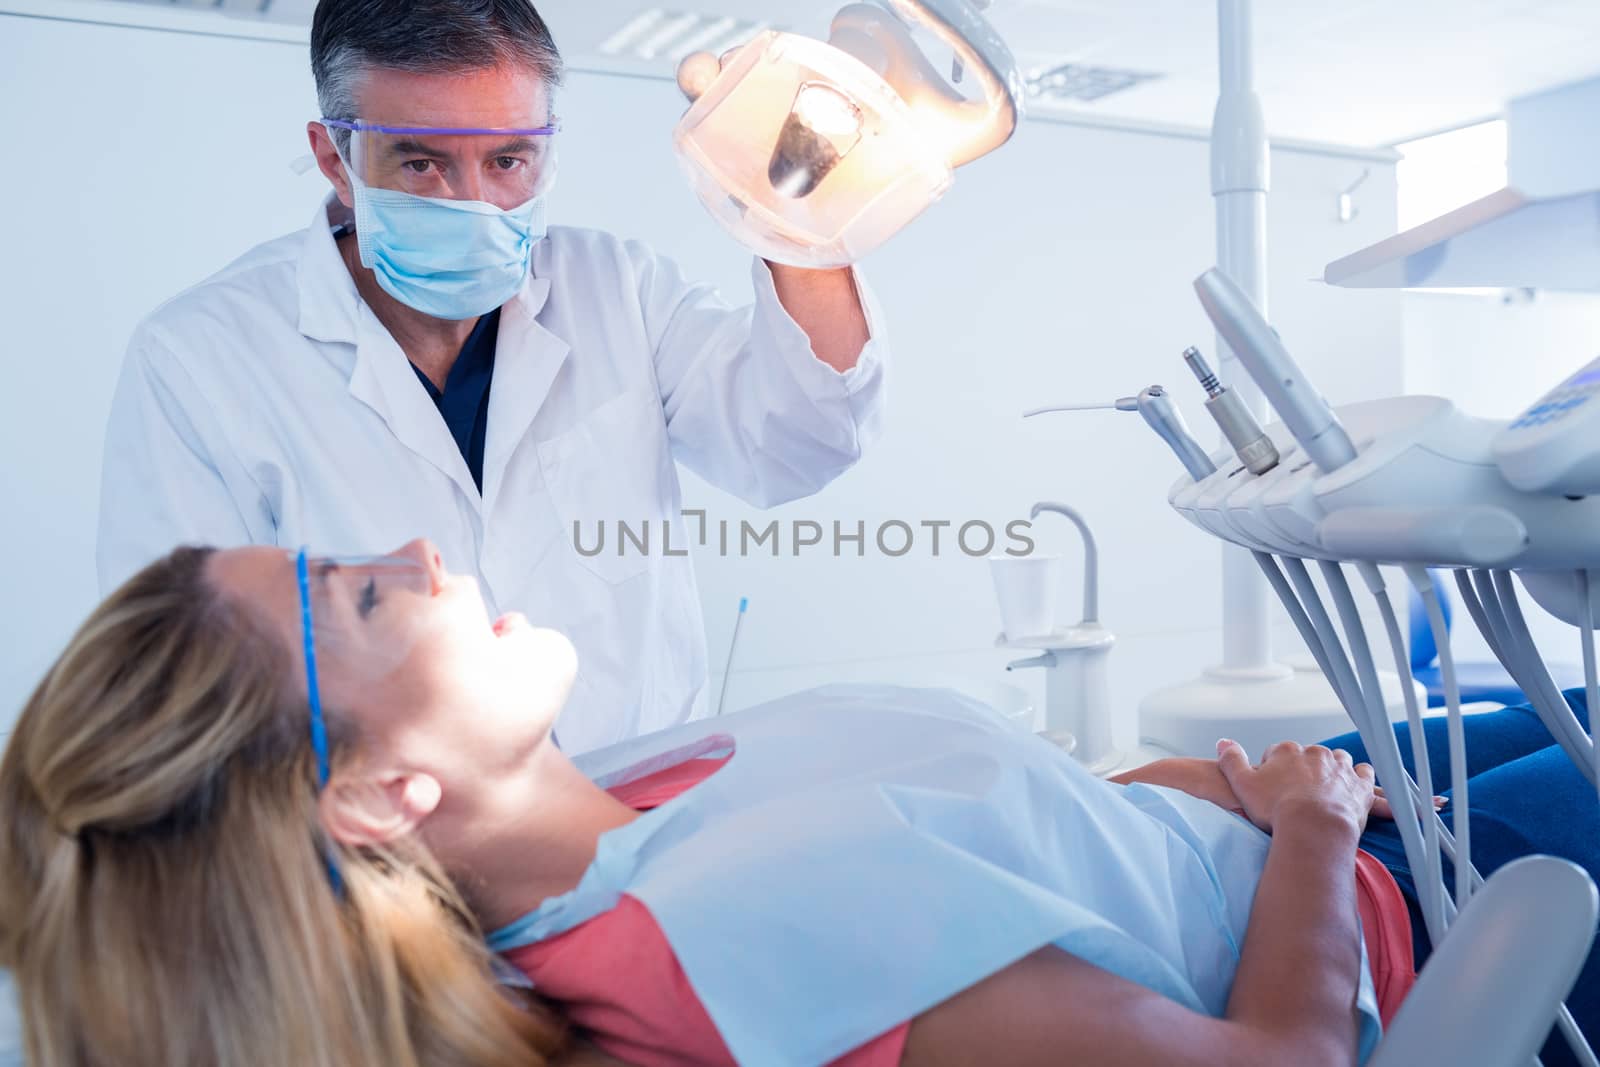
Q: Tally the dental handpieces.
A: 3